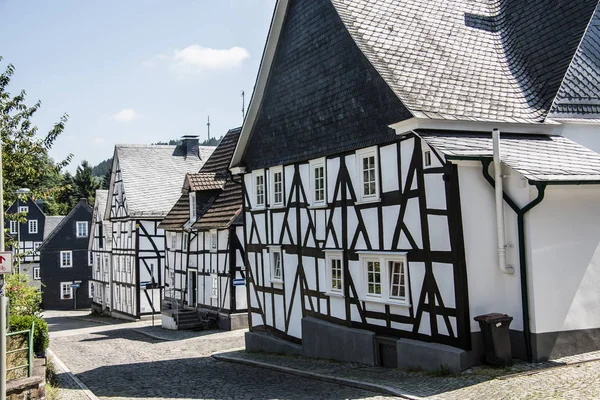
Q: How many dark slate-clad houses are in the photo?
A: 2